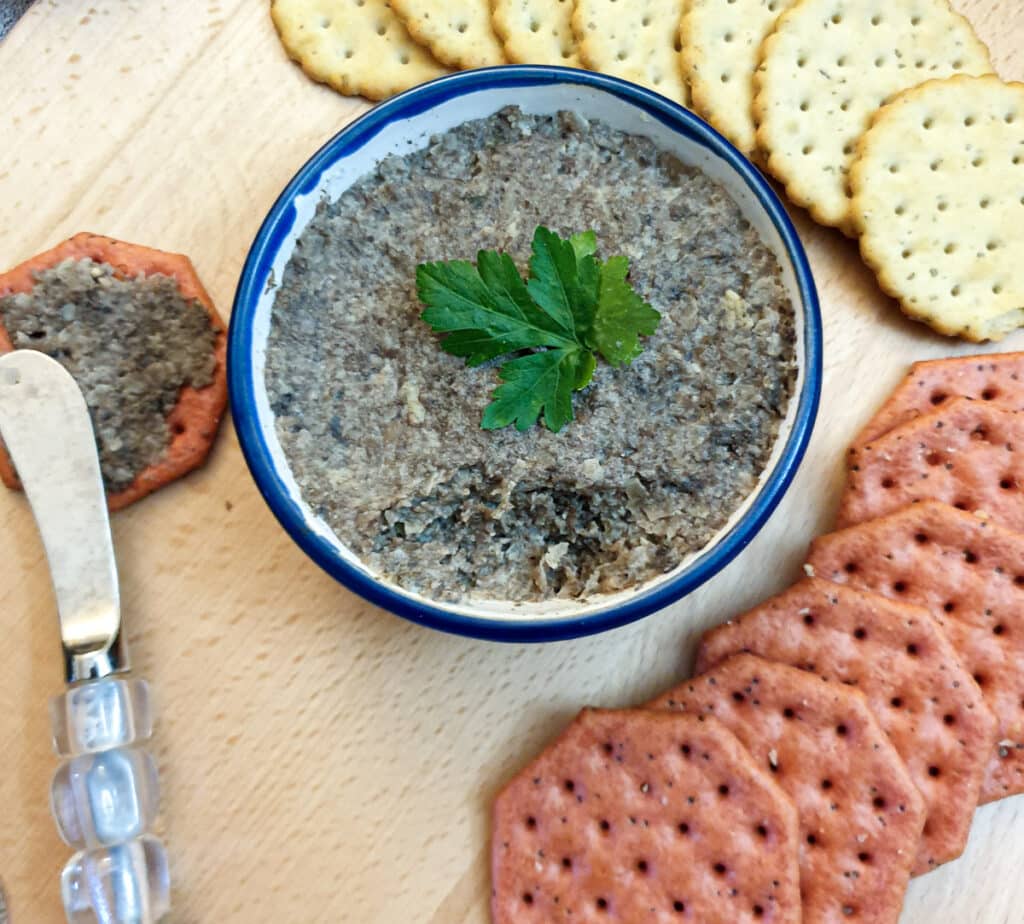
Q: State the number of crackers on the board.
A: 14